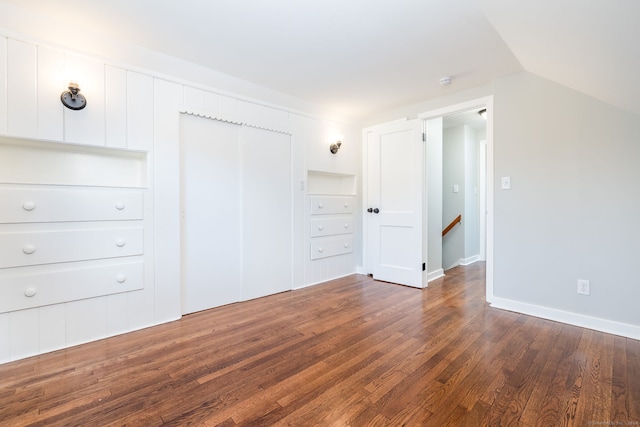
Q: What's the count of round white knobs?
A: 12